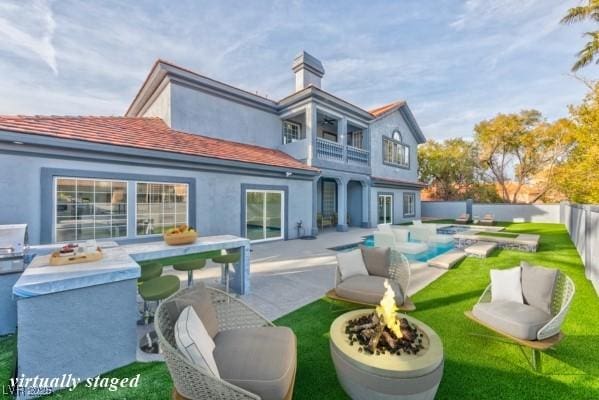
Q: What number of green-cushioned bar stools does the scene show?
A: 4